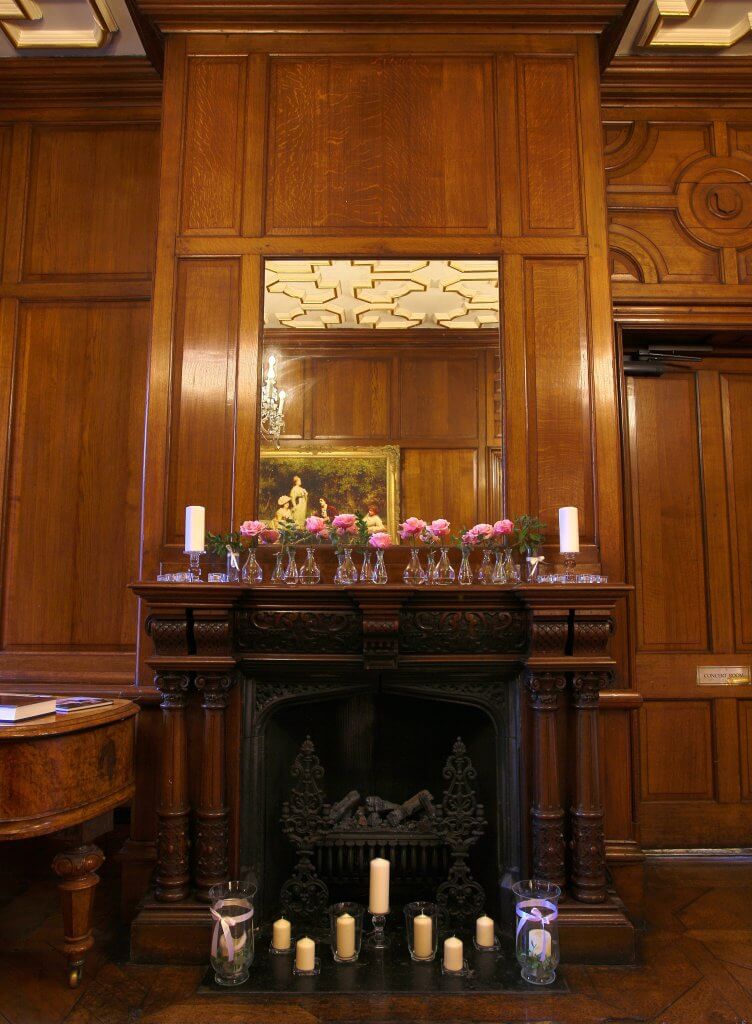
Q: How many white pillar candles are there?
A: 11